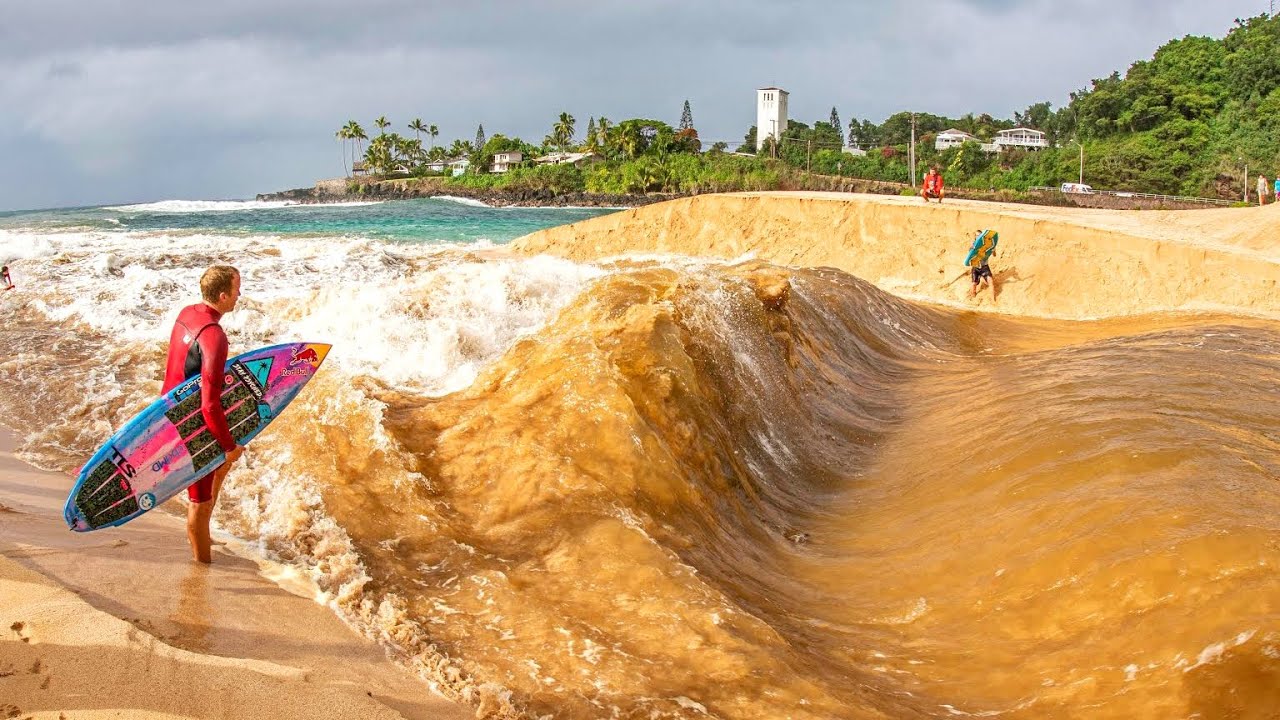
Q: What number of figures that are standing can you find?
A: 4